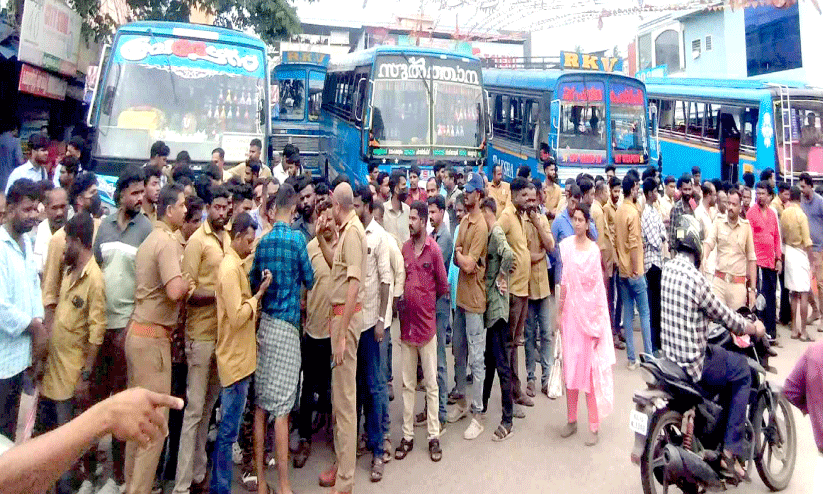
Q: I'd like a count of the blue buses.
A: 5